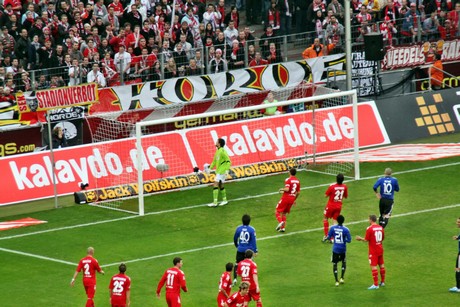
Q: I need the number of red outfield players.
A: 9